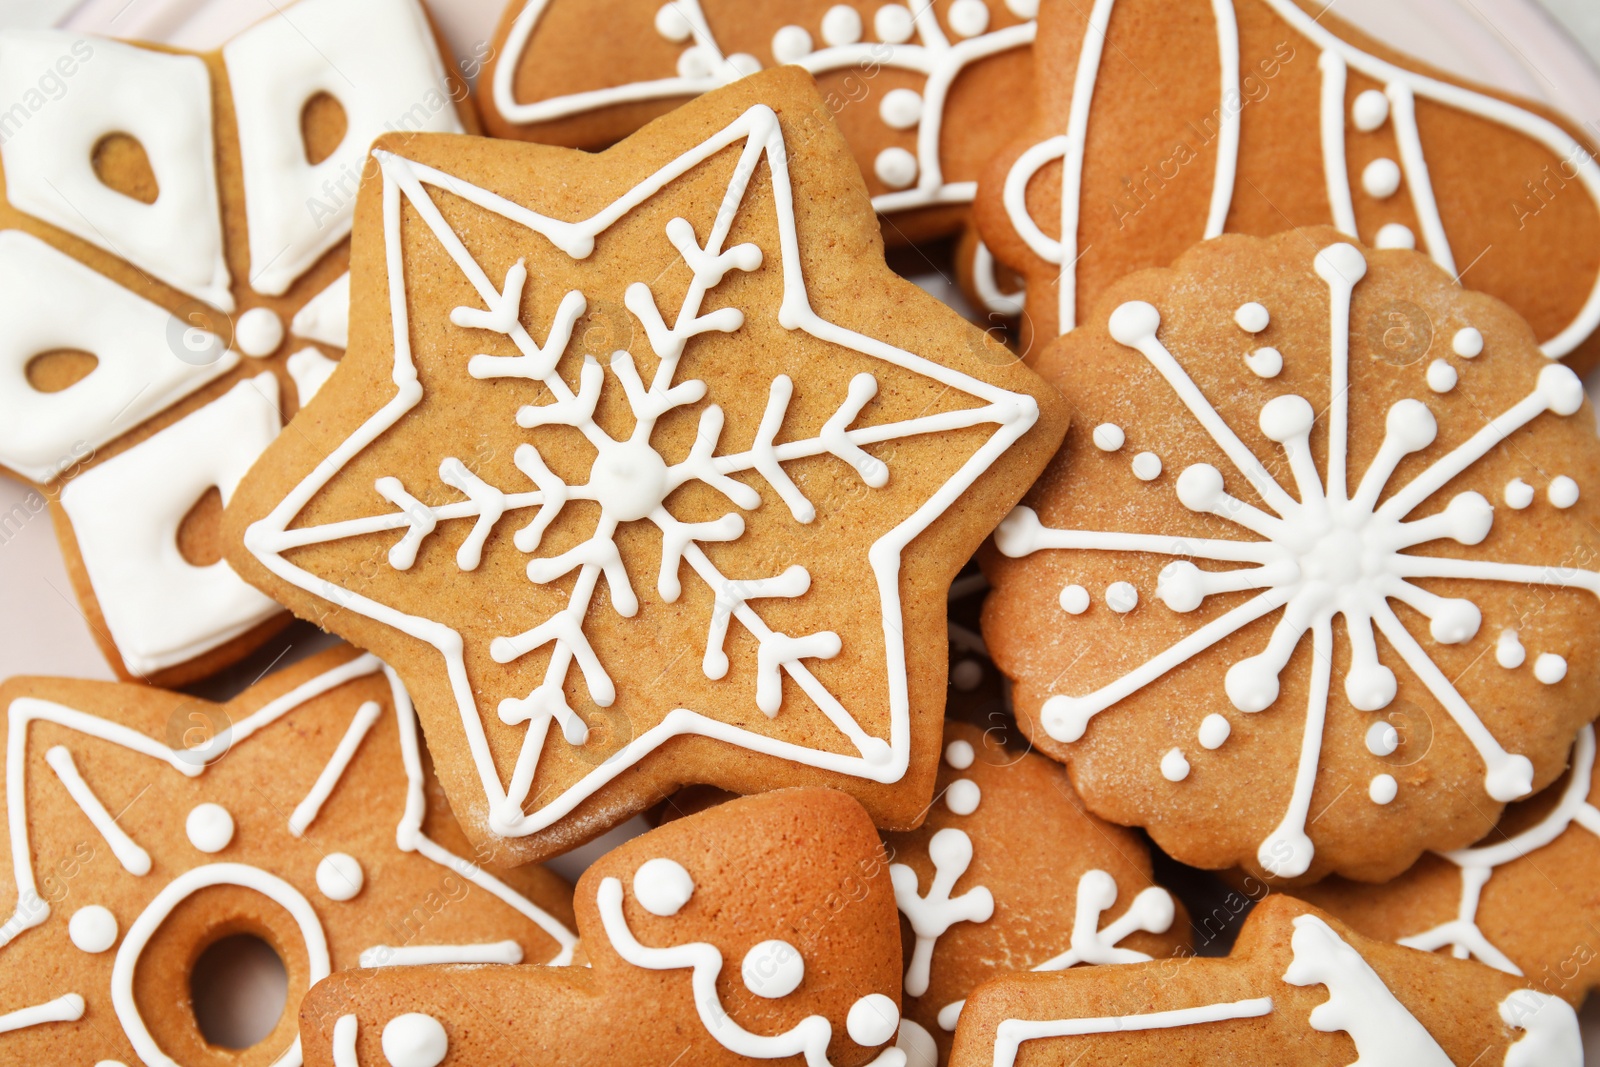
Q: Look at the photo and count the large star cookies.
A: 2